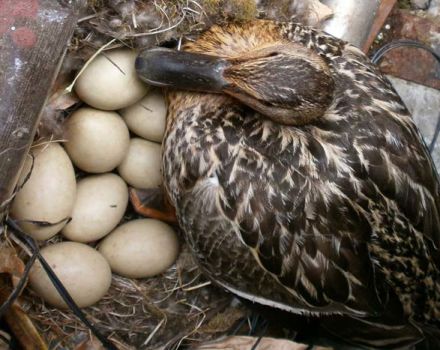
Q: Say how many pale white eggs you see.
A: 8